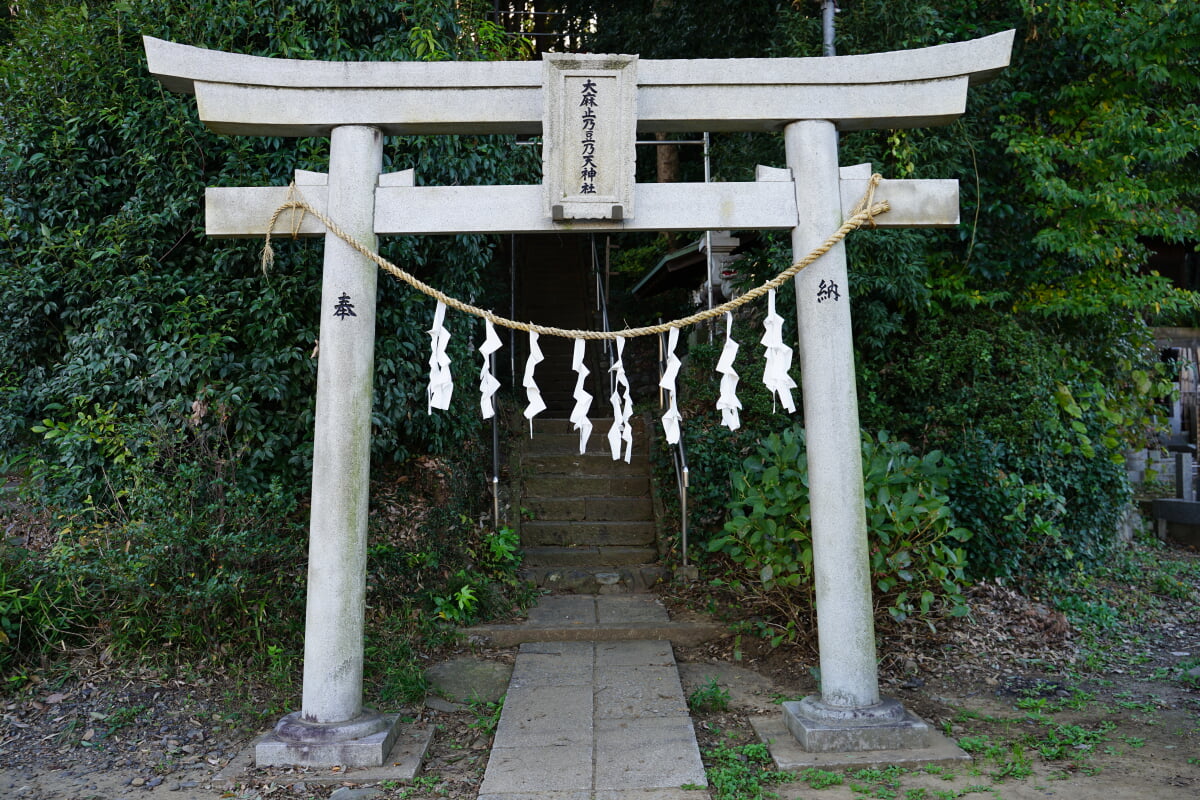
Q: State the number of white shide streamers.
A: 8